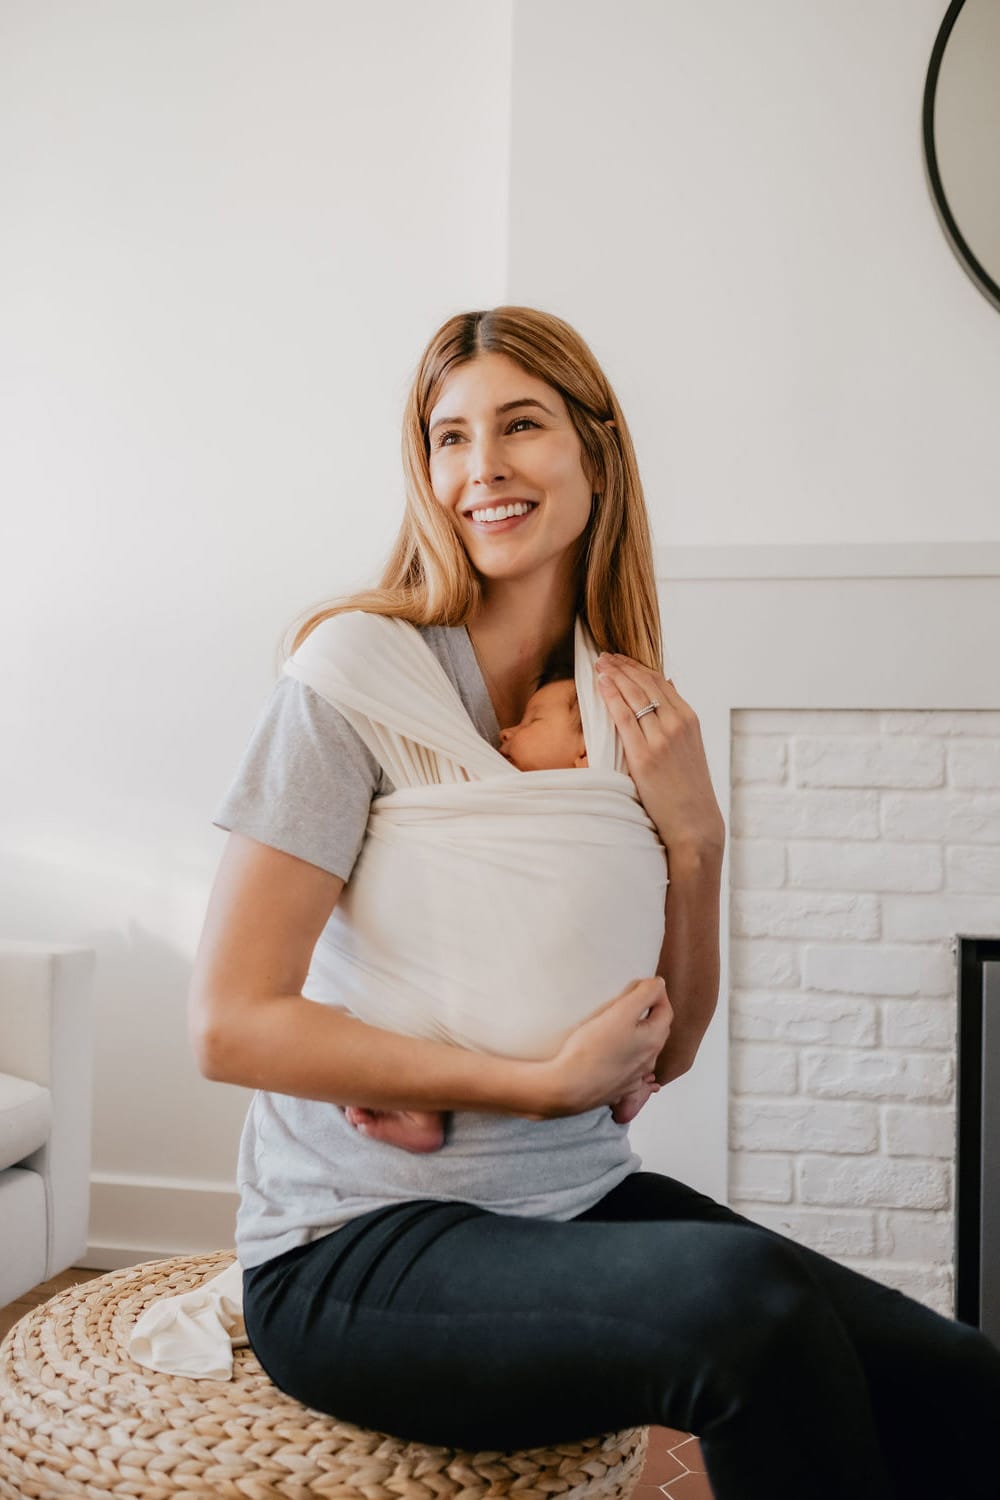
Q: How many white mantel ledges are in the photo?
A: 1